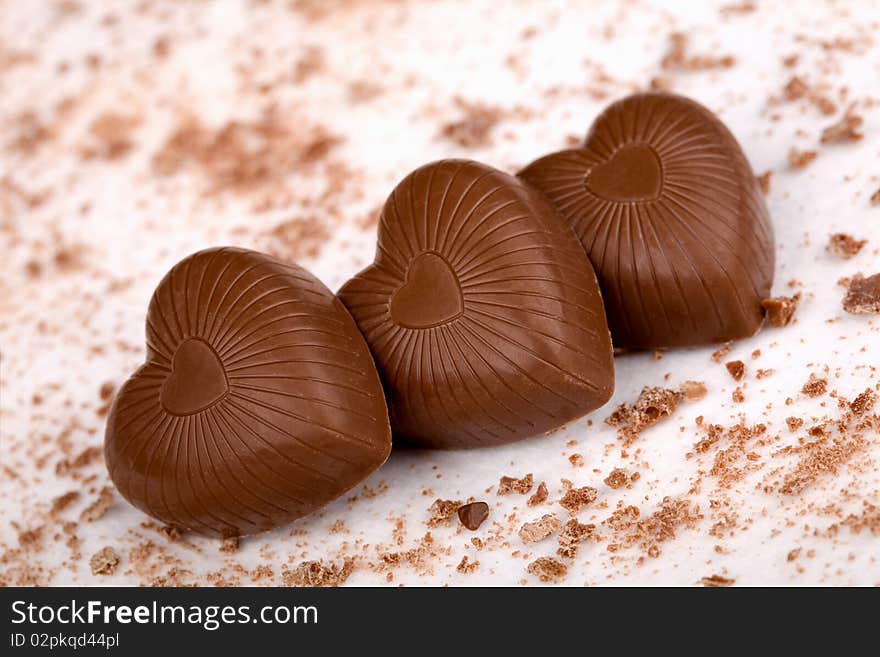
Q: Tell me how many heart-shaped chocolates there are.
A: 3